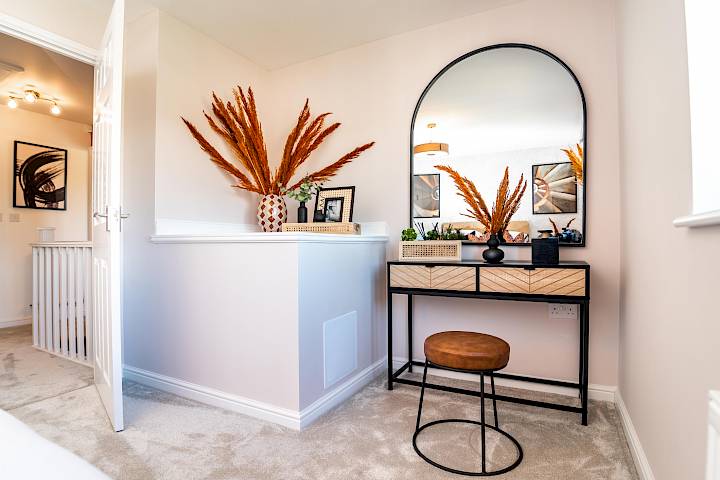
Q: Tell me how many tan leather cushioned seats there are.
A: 1